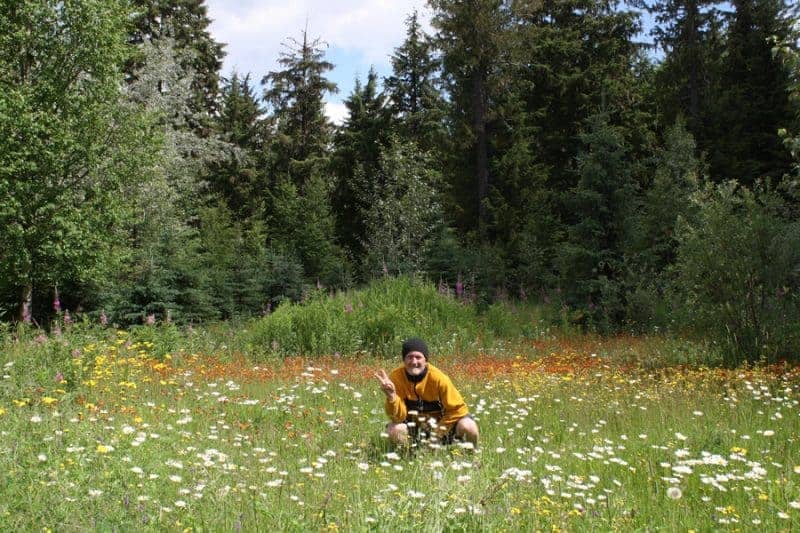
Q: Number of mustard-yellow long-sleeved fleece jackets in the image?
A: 1